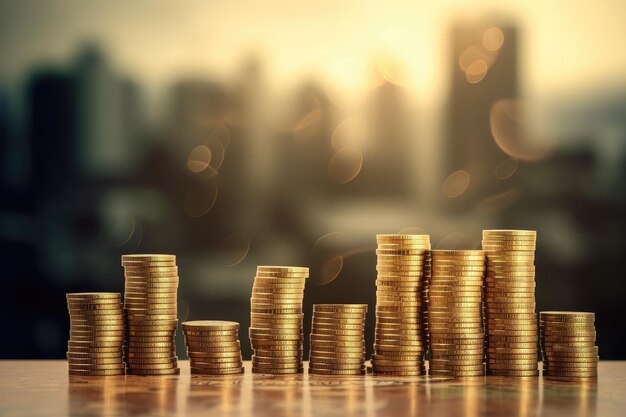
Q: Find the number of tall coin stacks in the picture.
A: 5